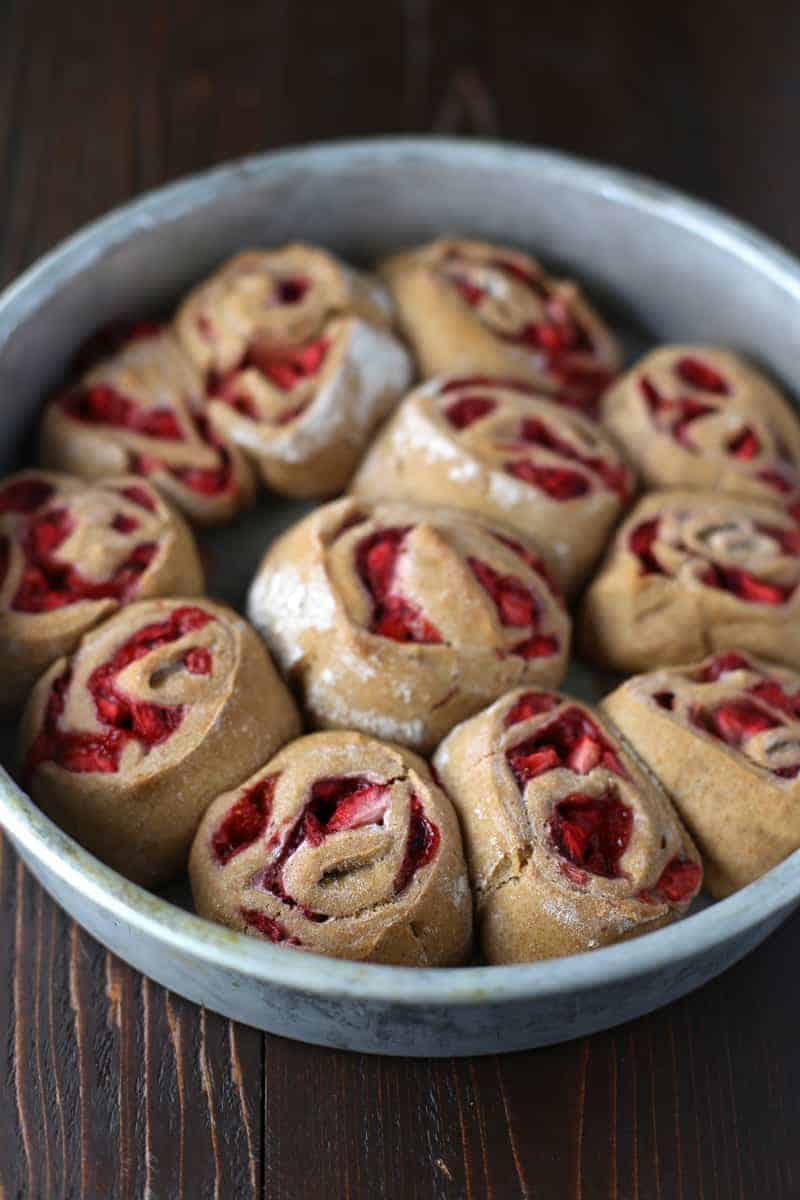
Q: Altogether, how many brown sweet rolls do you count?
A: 12